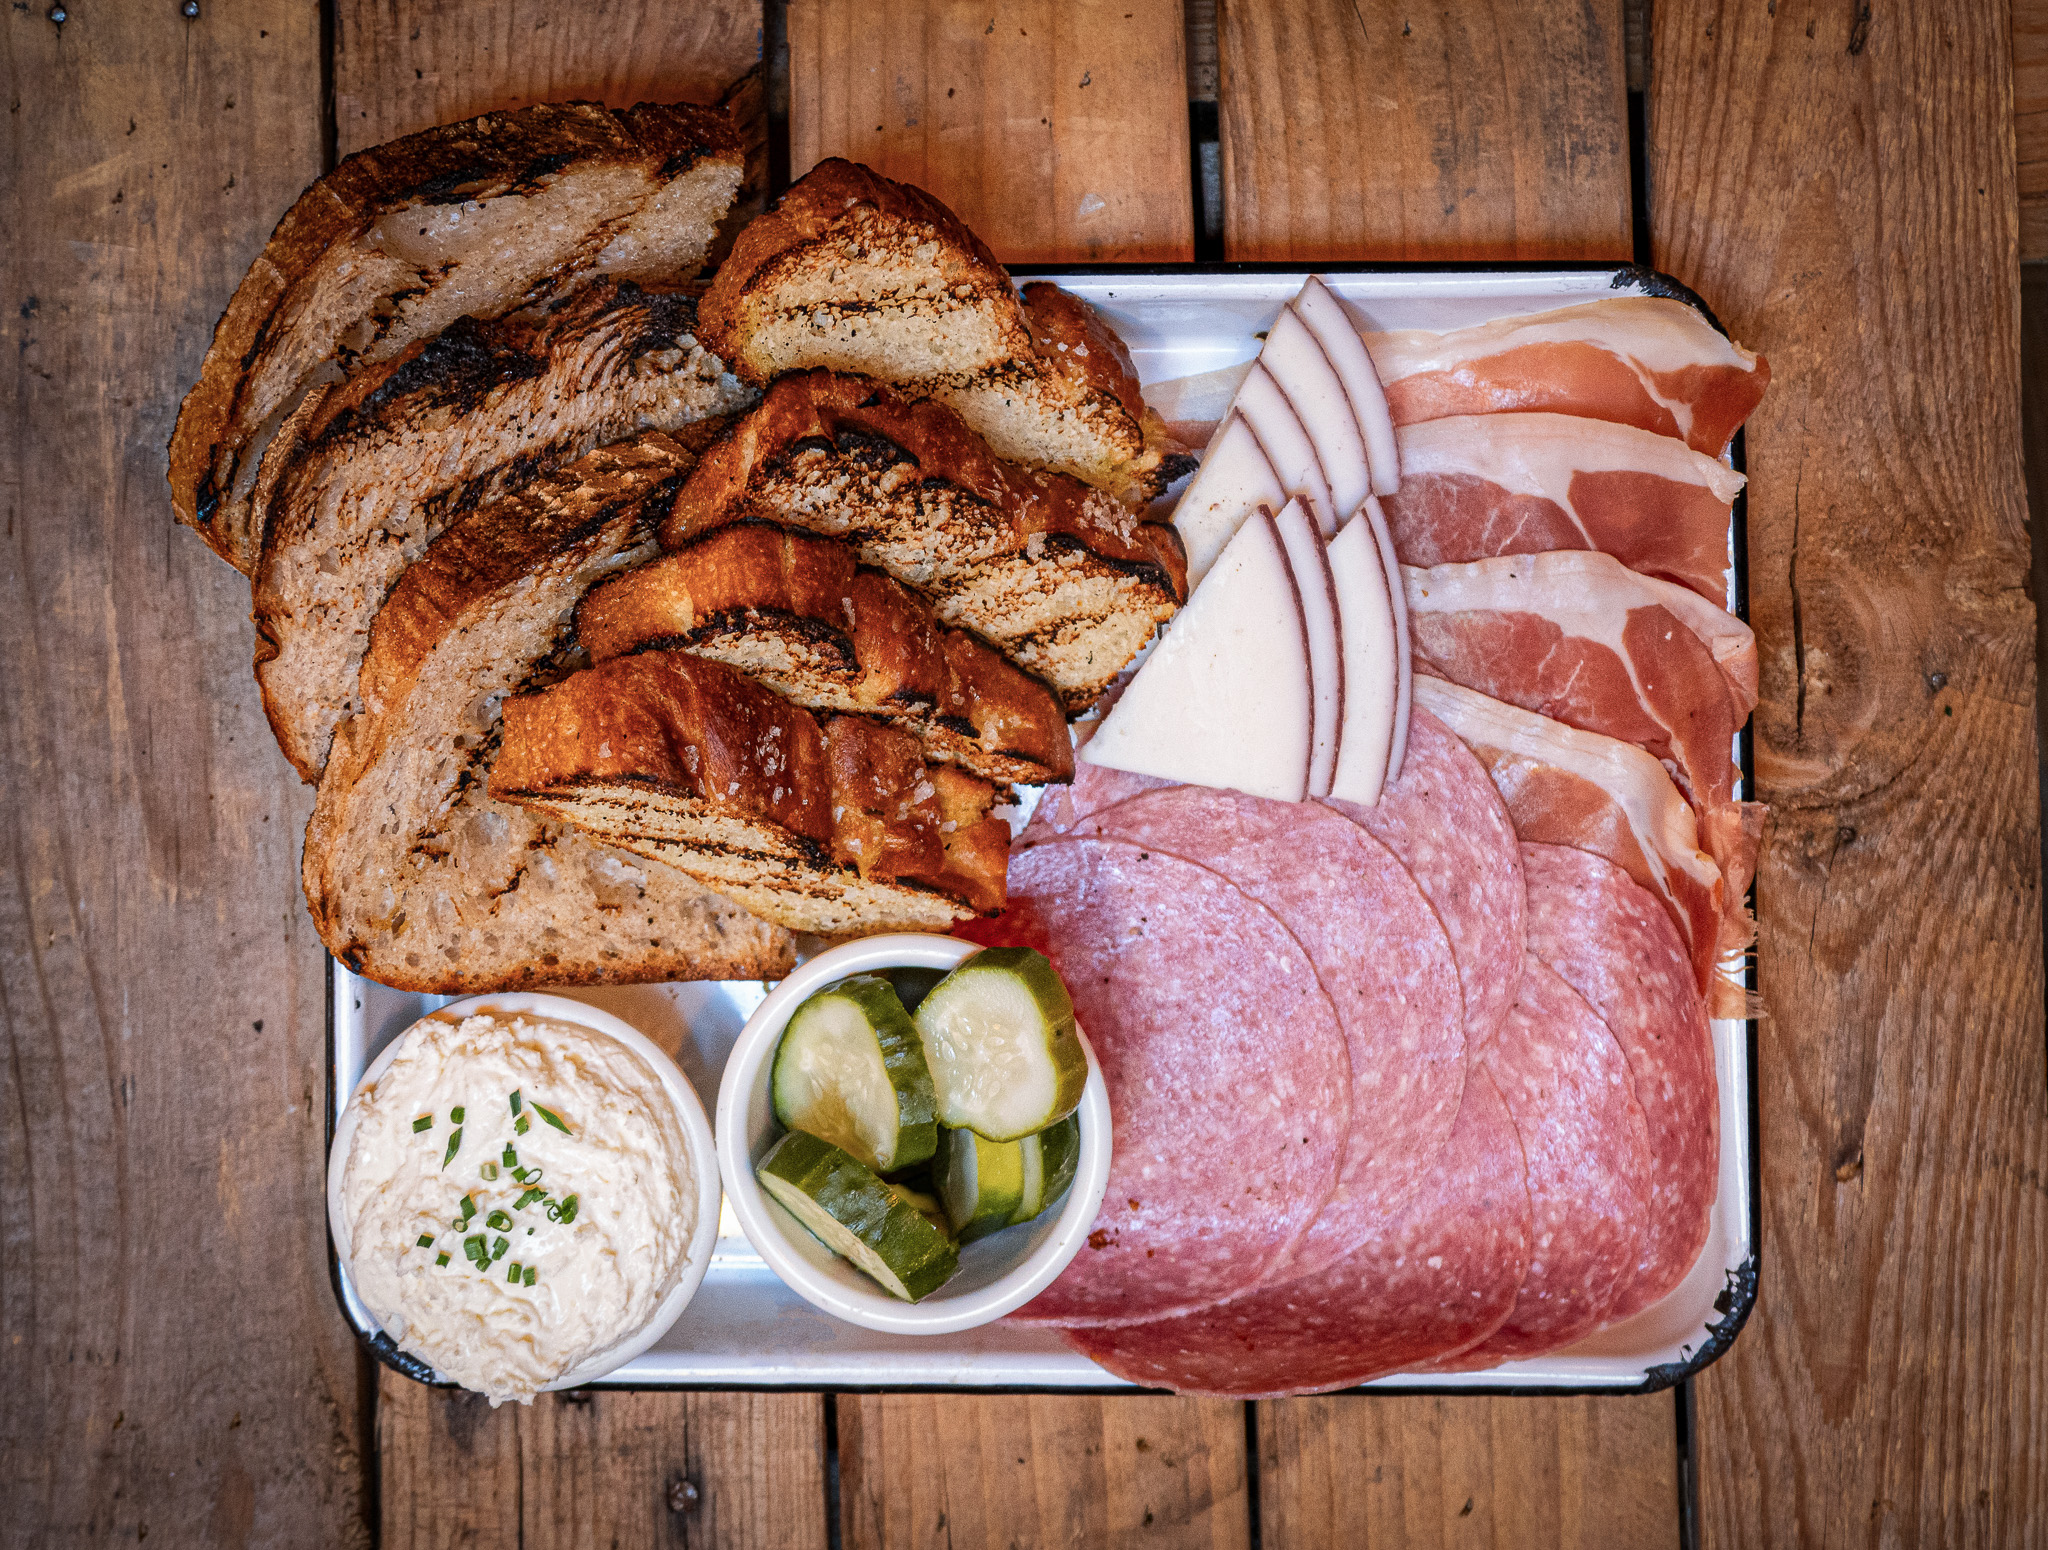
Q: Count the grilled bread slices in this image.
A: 7